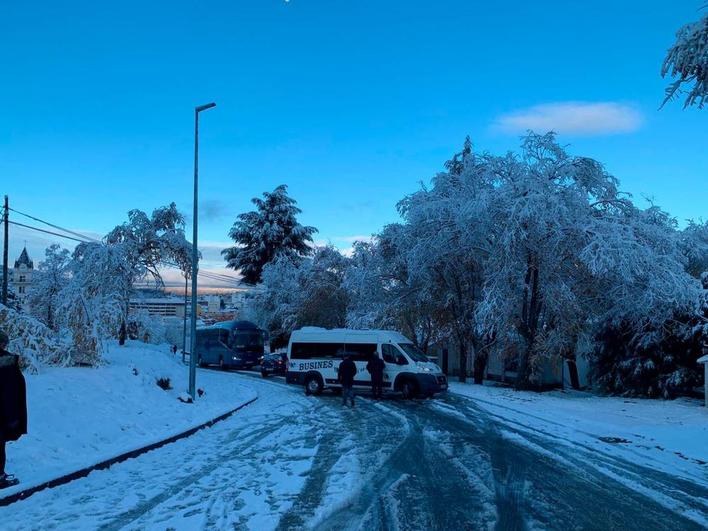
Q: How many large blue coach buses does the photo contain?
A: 1